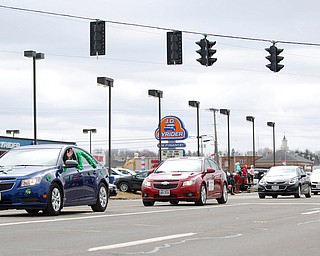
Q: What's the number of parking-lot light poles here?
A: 9